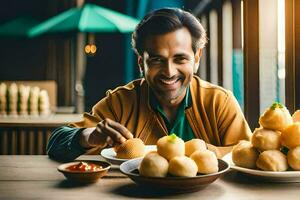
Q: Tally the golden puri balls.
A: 13